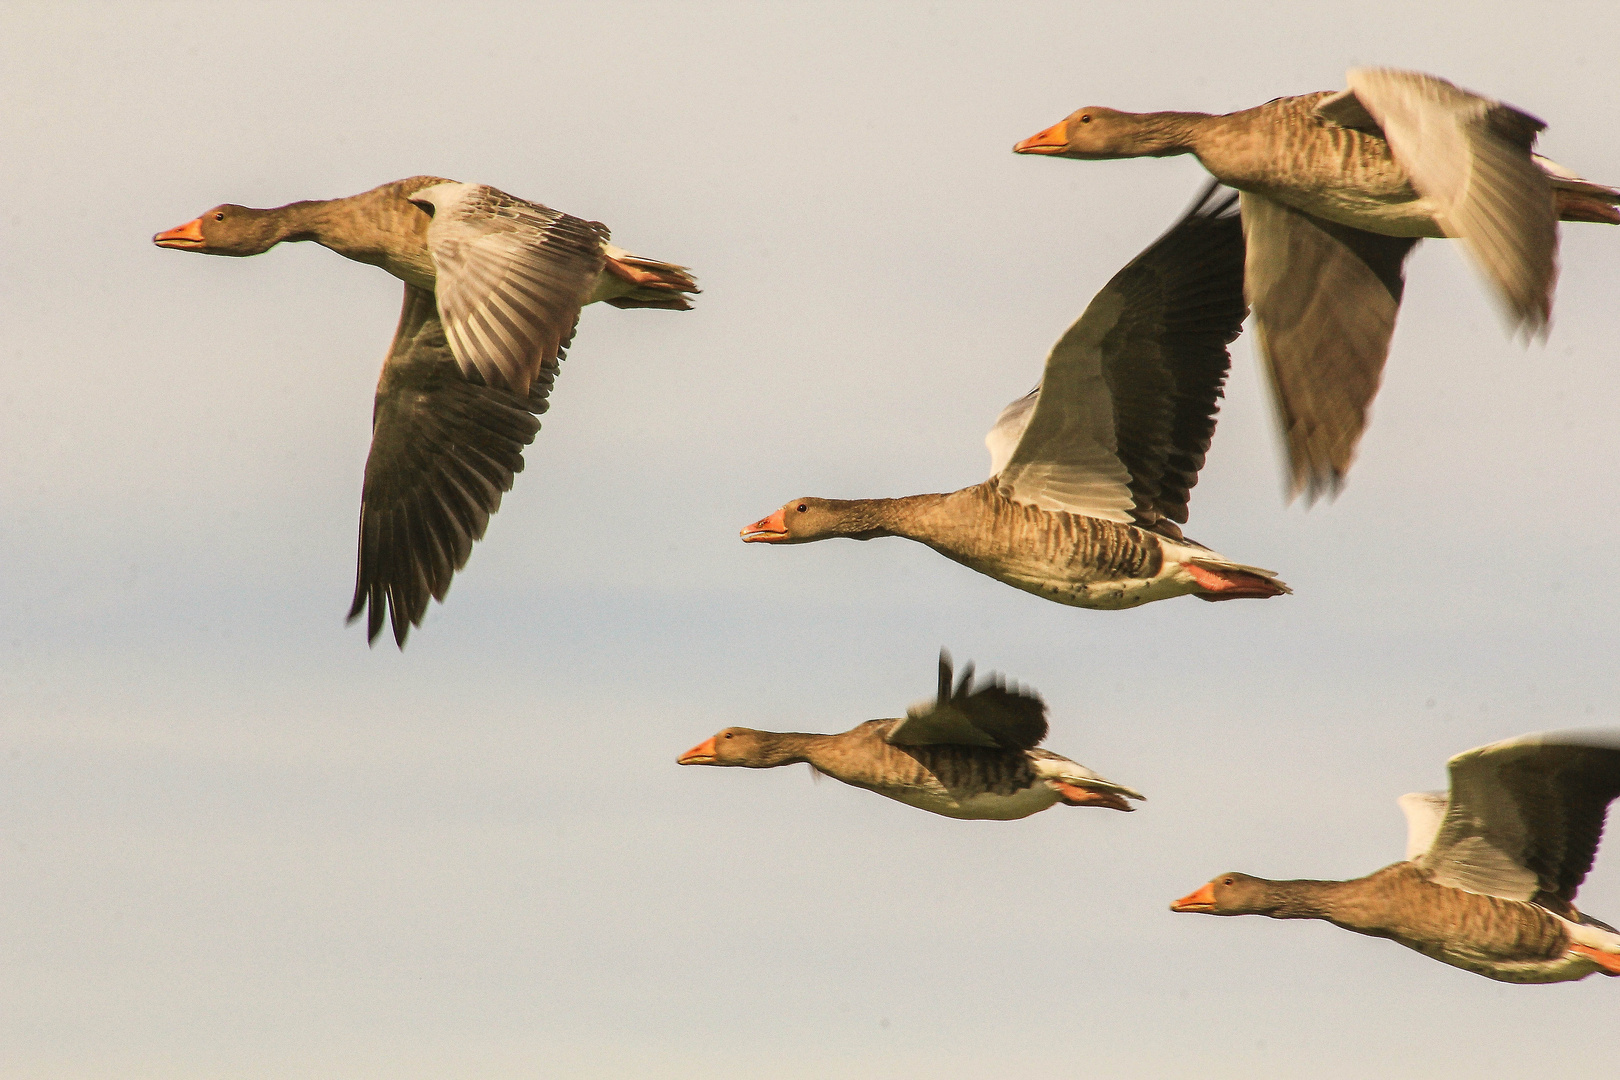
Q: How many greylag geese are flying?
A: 5